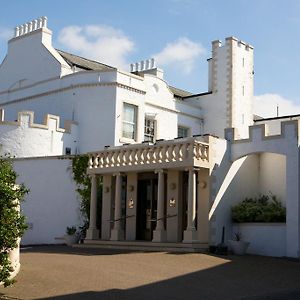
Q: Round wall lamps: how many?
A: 4